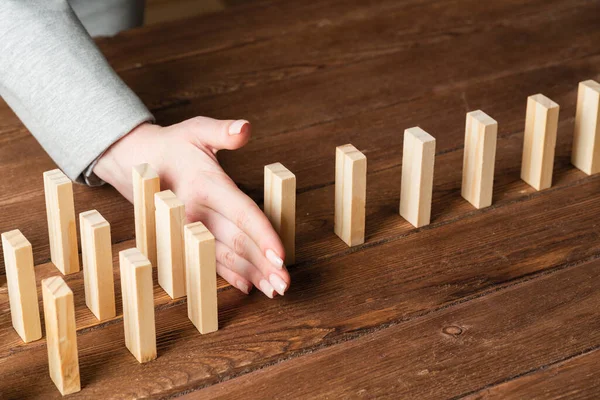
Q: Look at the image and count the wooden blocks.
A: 14